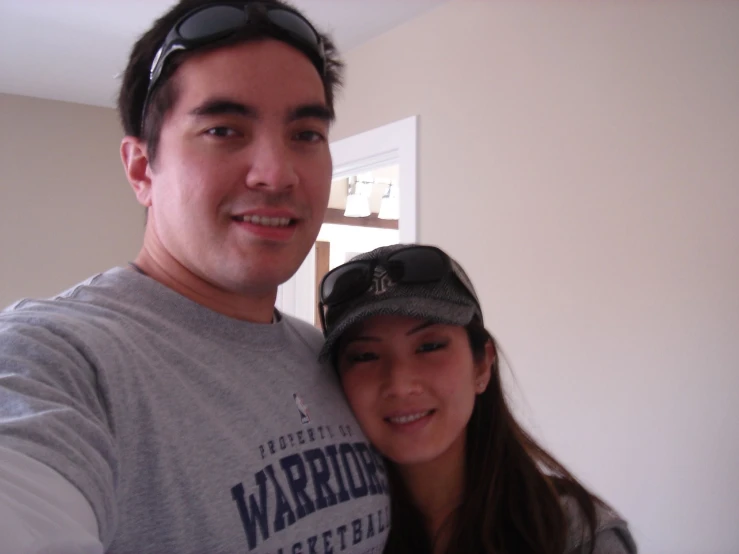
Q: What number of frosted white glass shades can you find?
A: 2